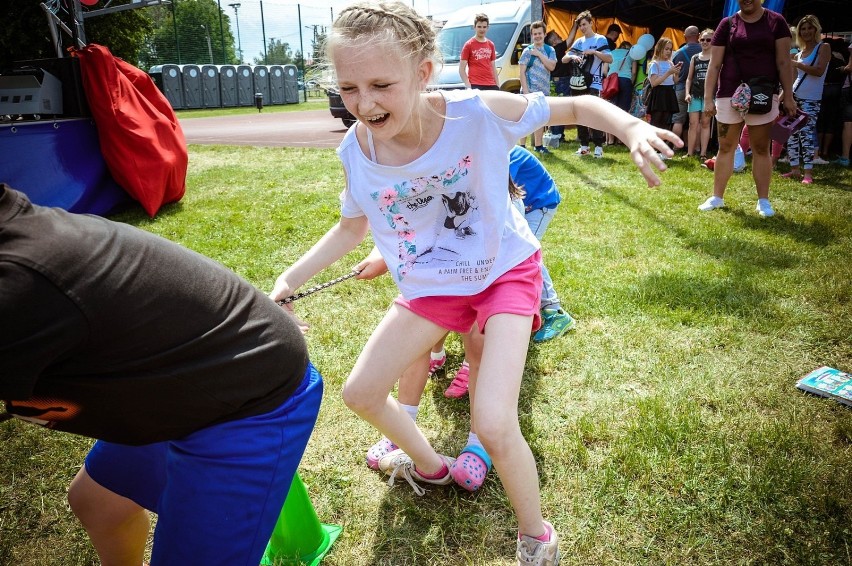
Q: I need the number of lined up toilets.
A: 8